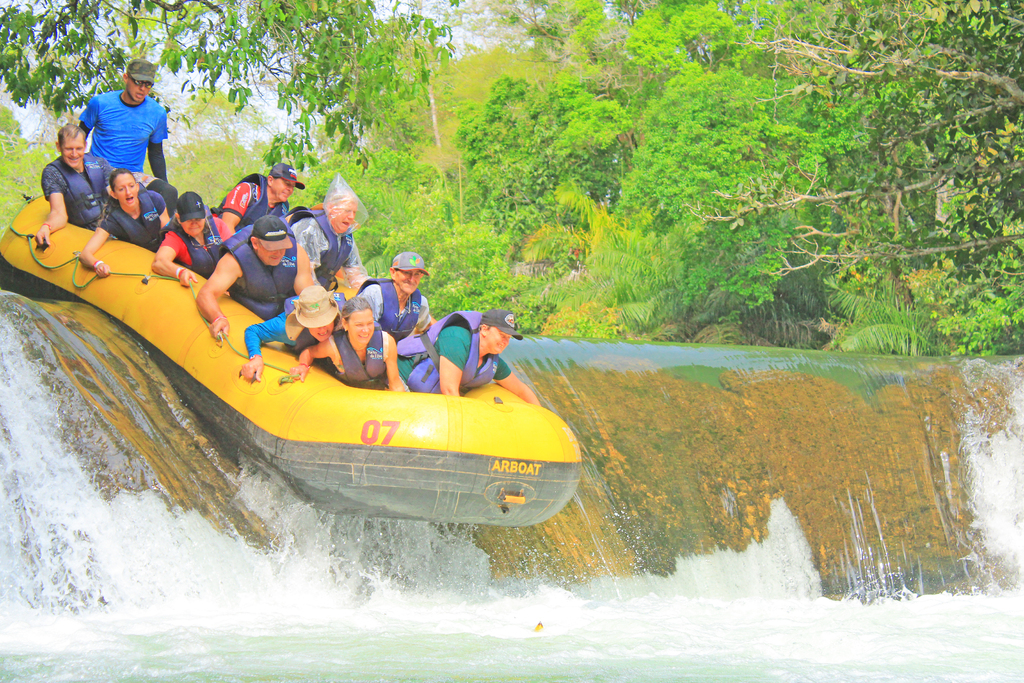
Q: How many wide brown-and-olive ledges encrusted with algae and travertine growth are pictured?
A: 1